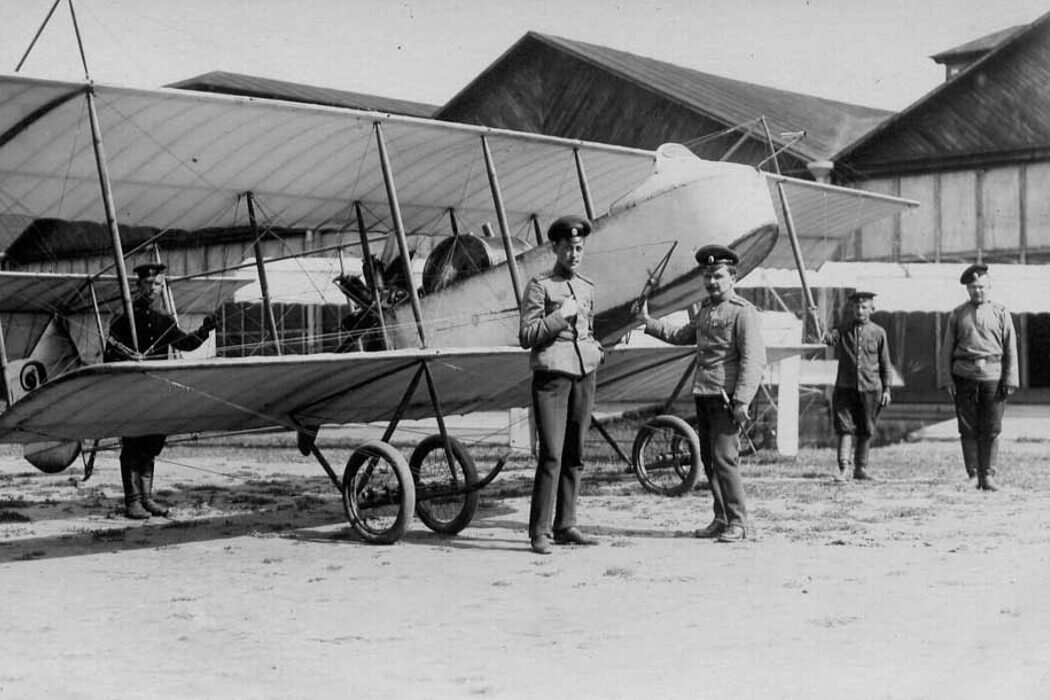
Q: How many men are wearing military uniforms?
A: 5